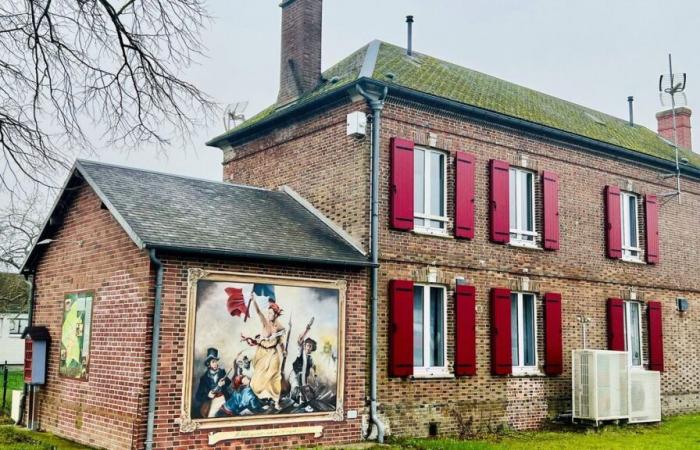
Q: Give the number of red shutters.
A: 12